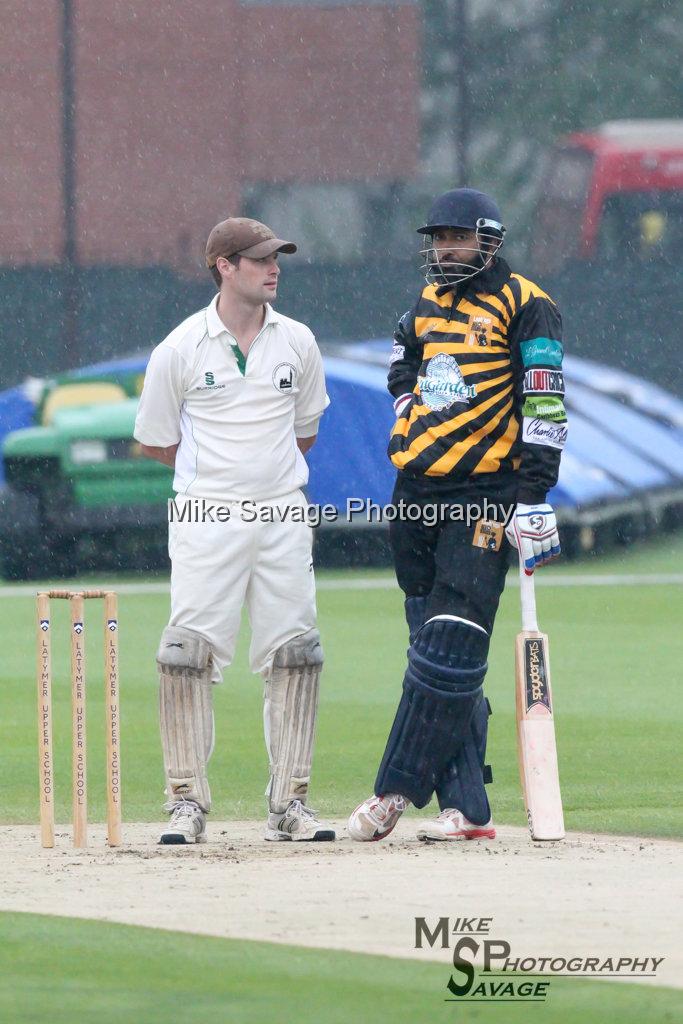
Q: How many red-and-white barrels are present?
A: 0